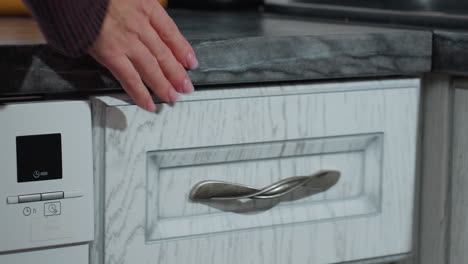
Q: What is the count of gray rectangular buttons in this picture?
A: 2